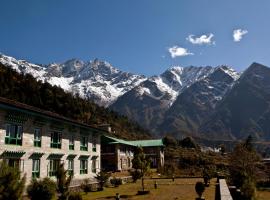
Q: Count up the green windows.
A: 12